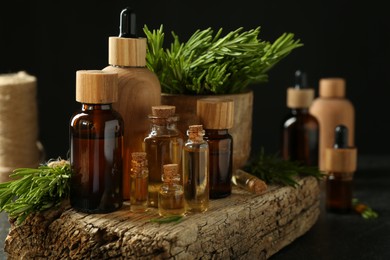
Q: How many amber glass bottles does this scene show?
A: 4